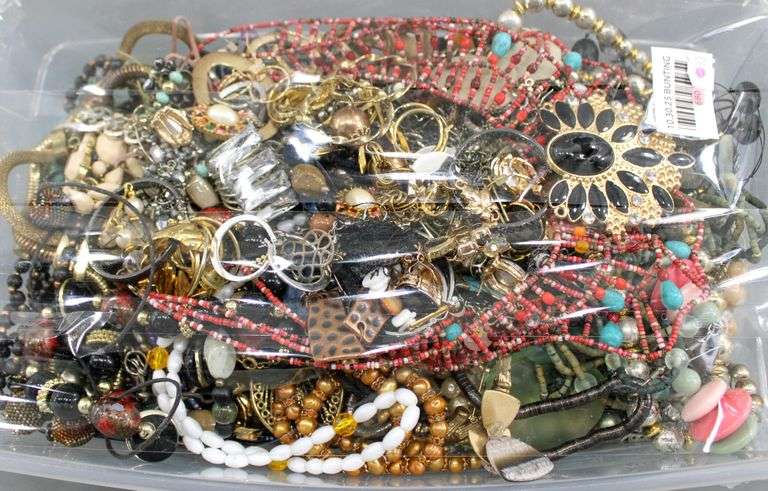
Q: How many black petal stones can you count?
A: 13